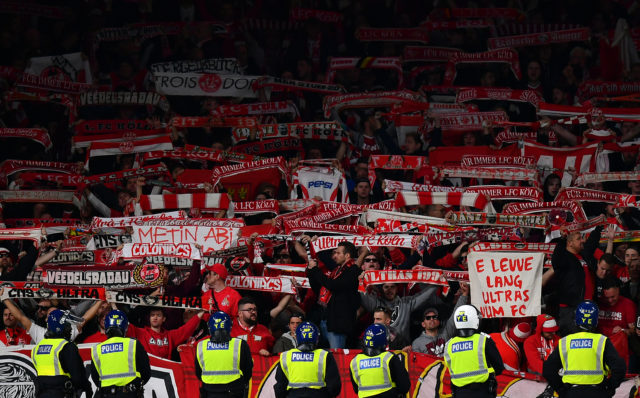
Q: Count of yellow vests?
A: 7